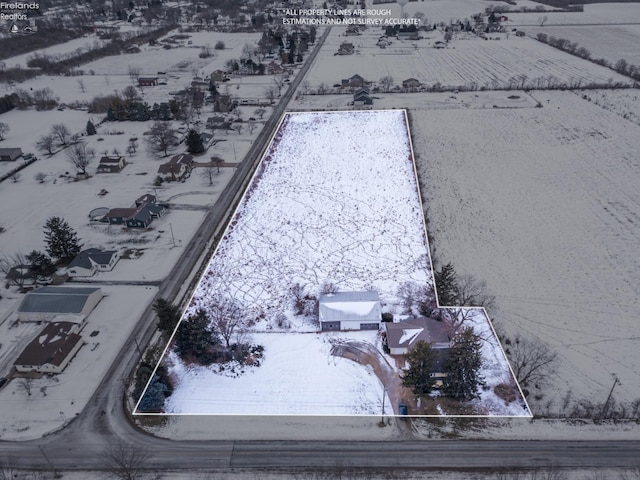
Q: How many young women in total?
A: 0